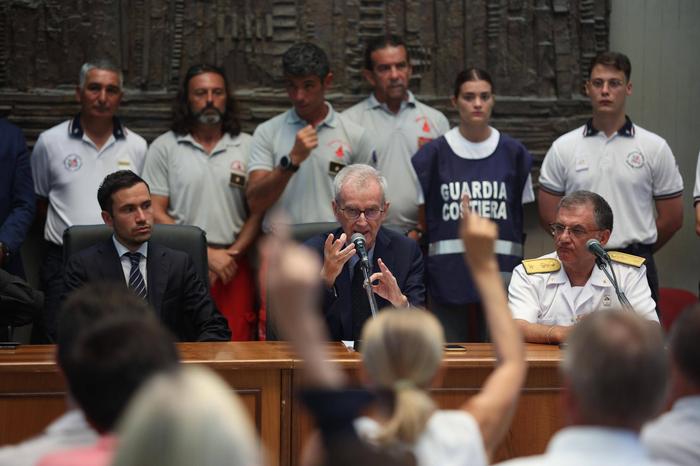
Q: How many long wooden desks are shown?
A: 1